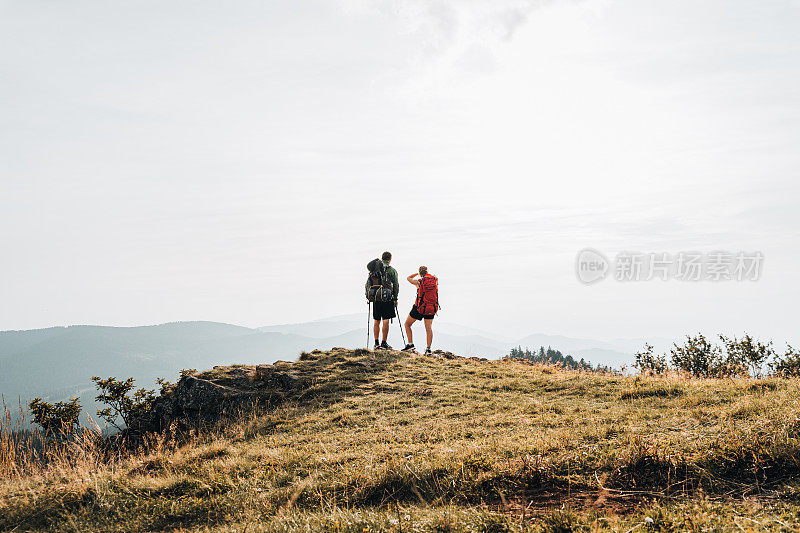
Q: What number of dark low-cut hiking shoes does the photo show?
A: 4